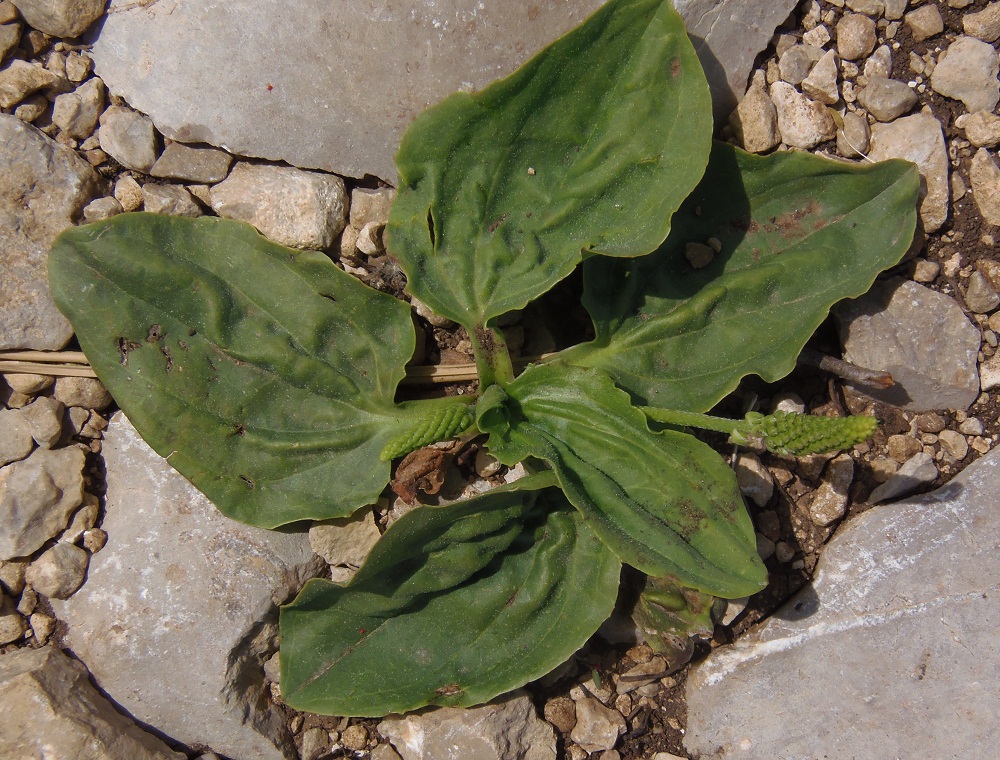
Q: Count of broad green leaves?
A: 5